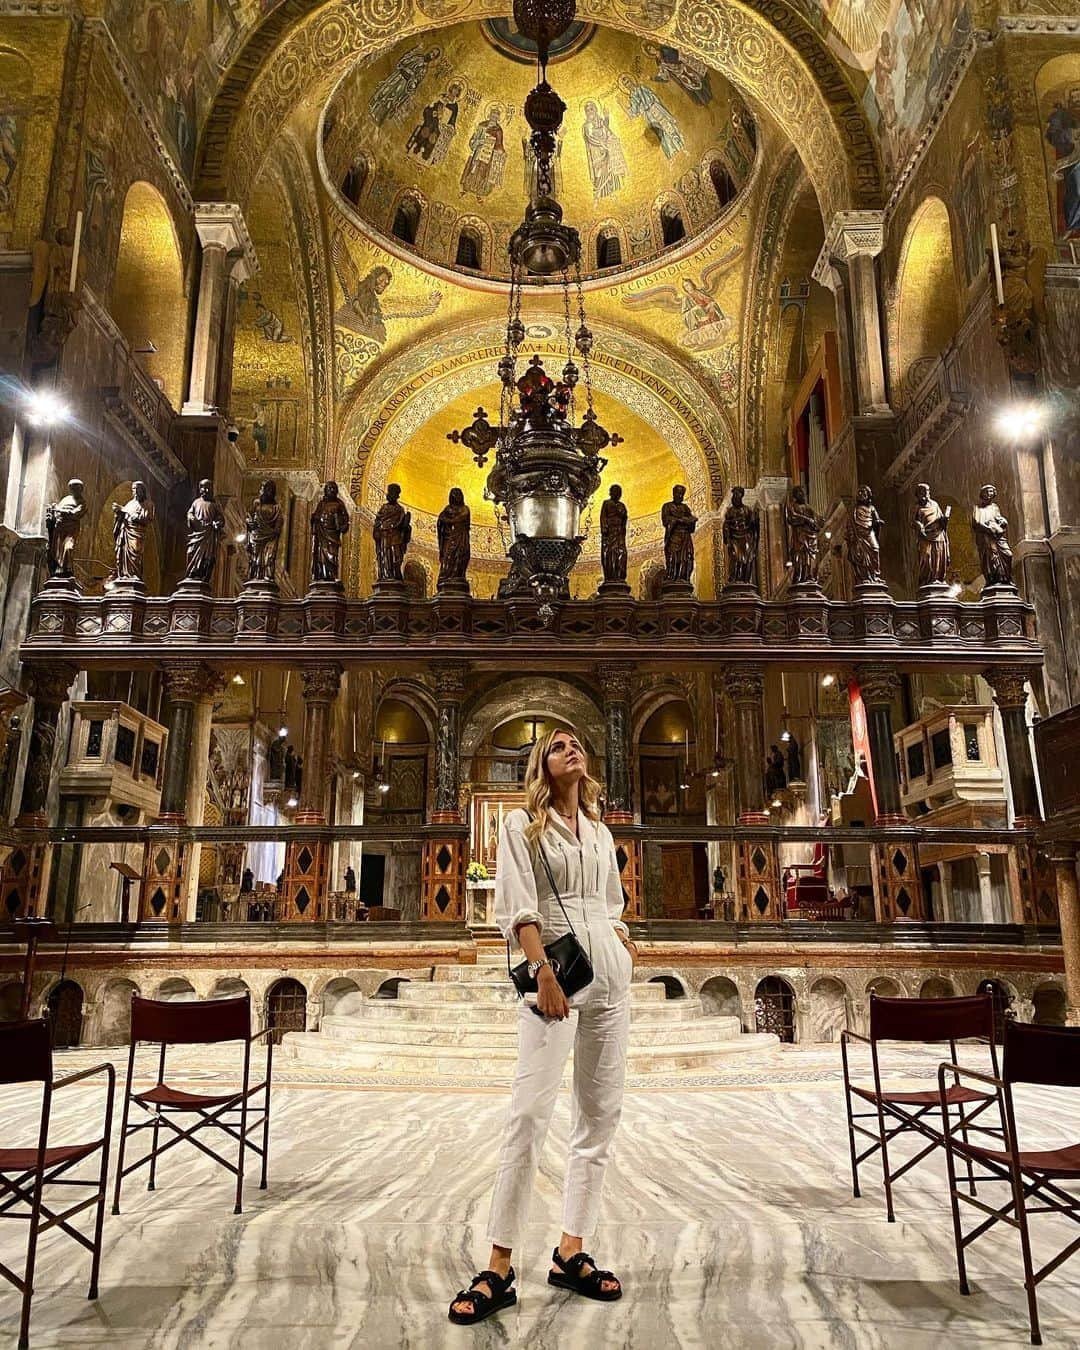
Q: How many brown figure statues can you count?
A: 14